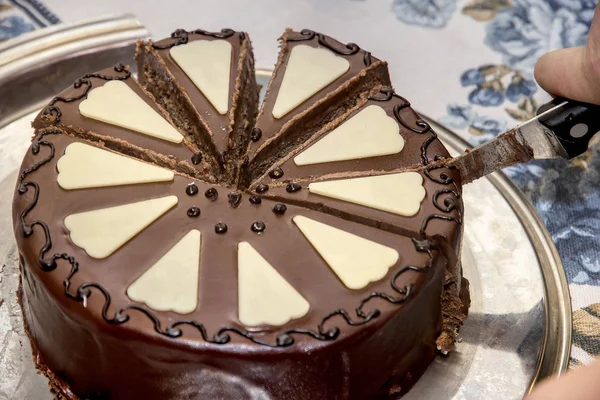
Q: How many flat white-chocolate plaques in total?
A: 10